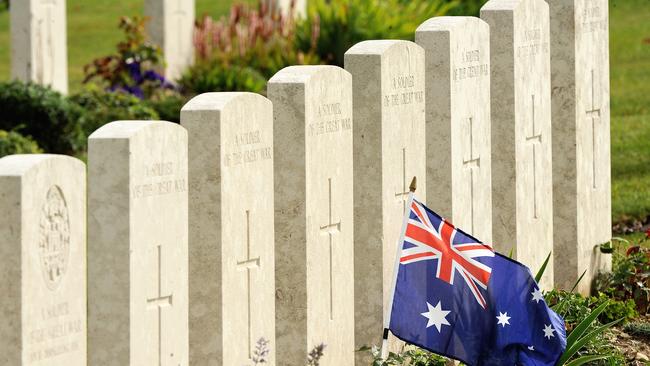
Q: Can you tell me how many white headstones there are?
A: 11